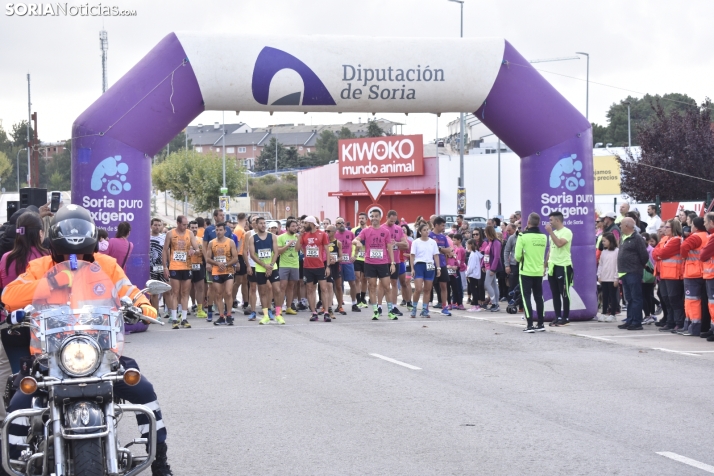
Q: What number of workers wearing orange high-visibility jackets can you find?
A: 5